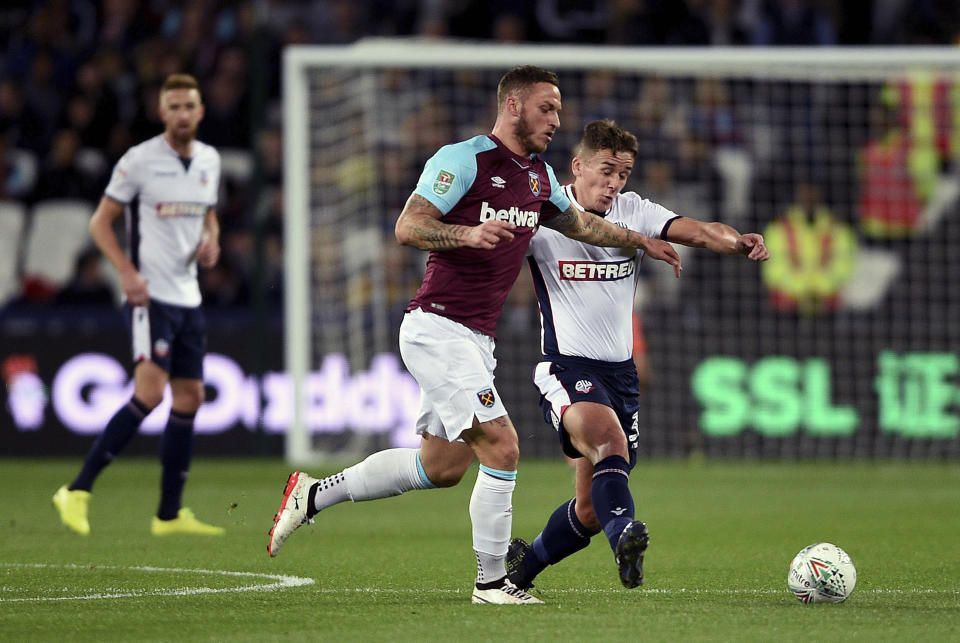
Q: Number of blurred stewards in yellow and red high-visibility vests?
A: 3